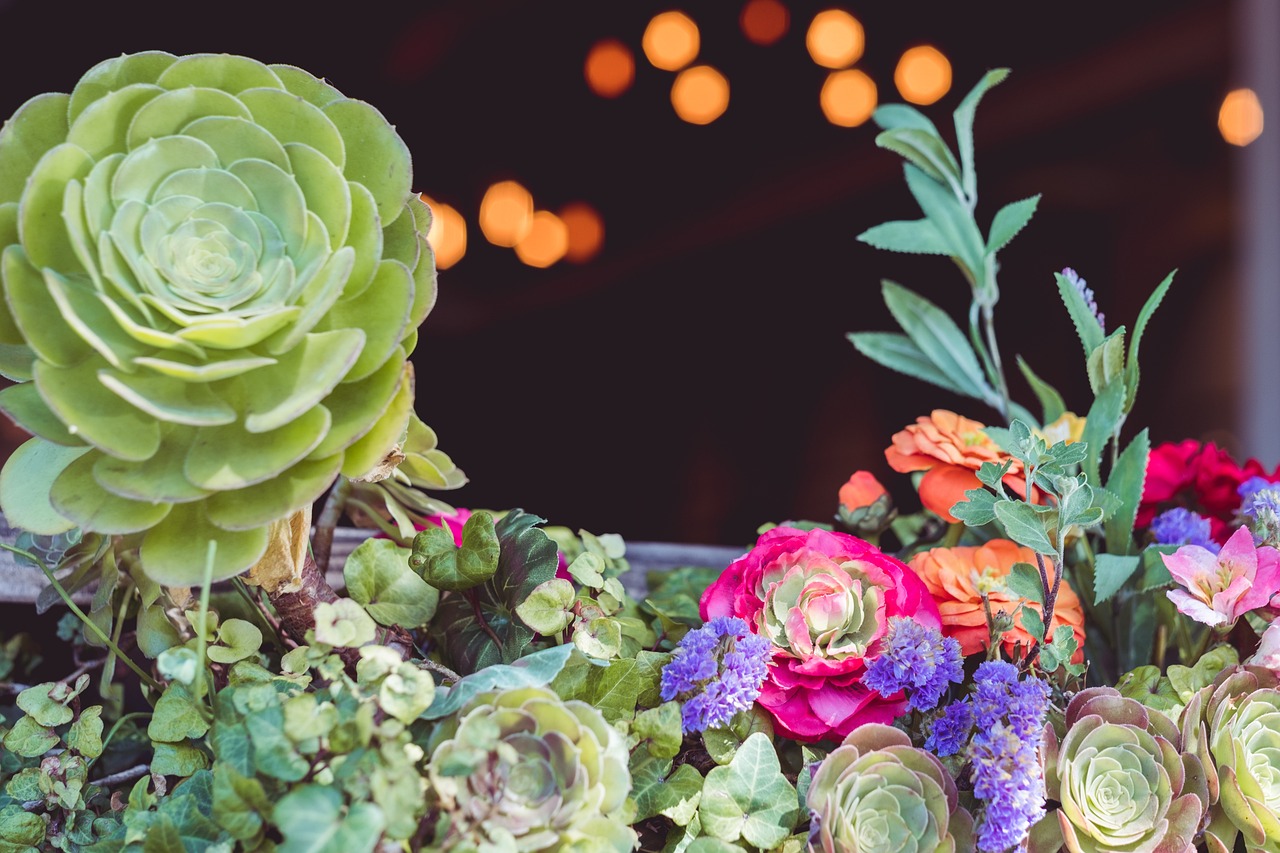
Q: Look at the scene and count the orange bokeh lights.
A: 12